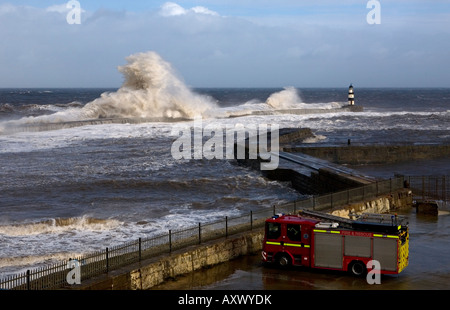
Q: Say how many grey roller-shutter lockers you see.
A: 3